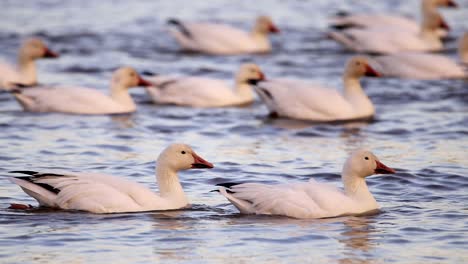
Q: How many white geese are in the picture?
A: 10